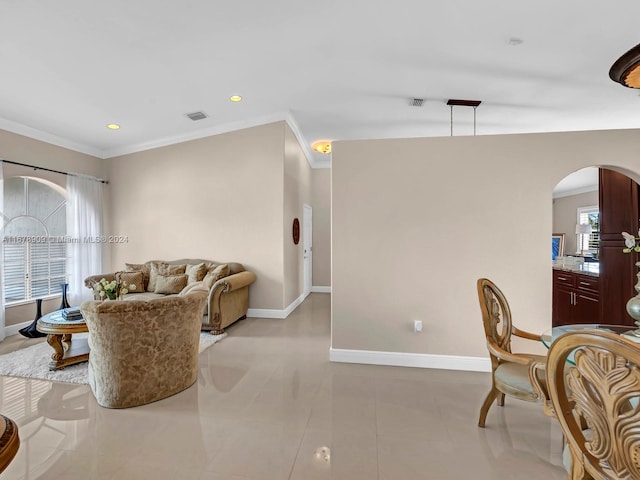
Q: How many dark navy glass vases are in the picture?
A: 2